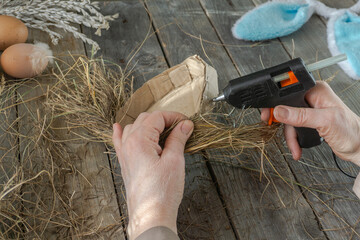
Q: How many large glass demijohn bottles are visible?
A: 0